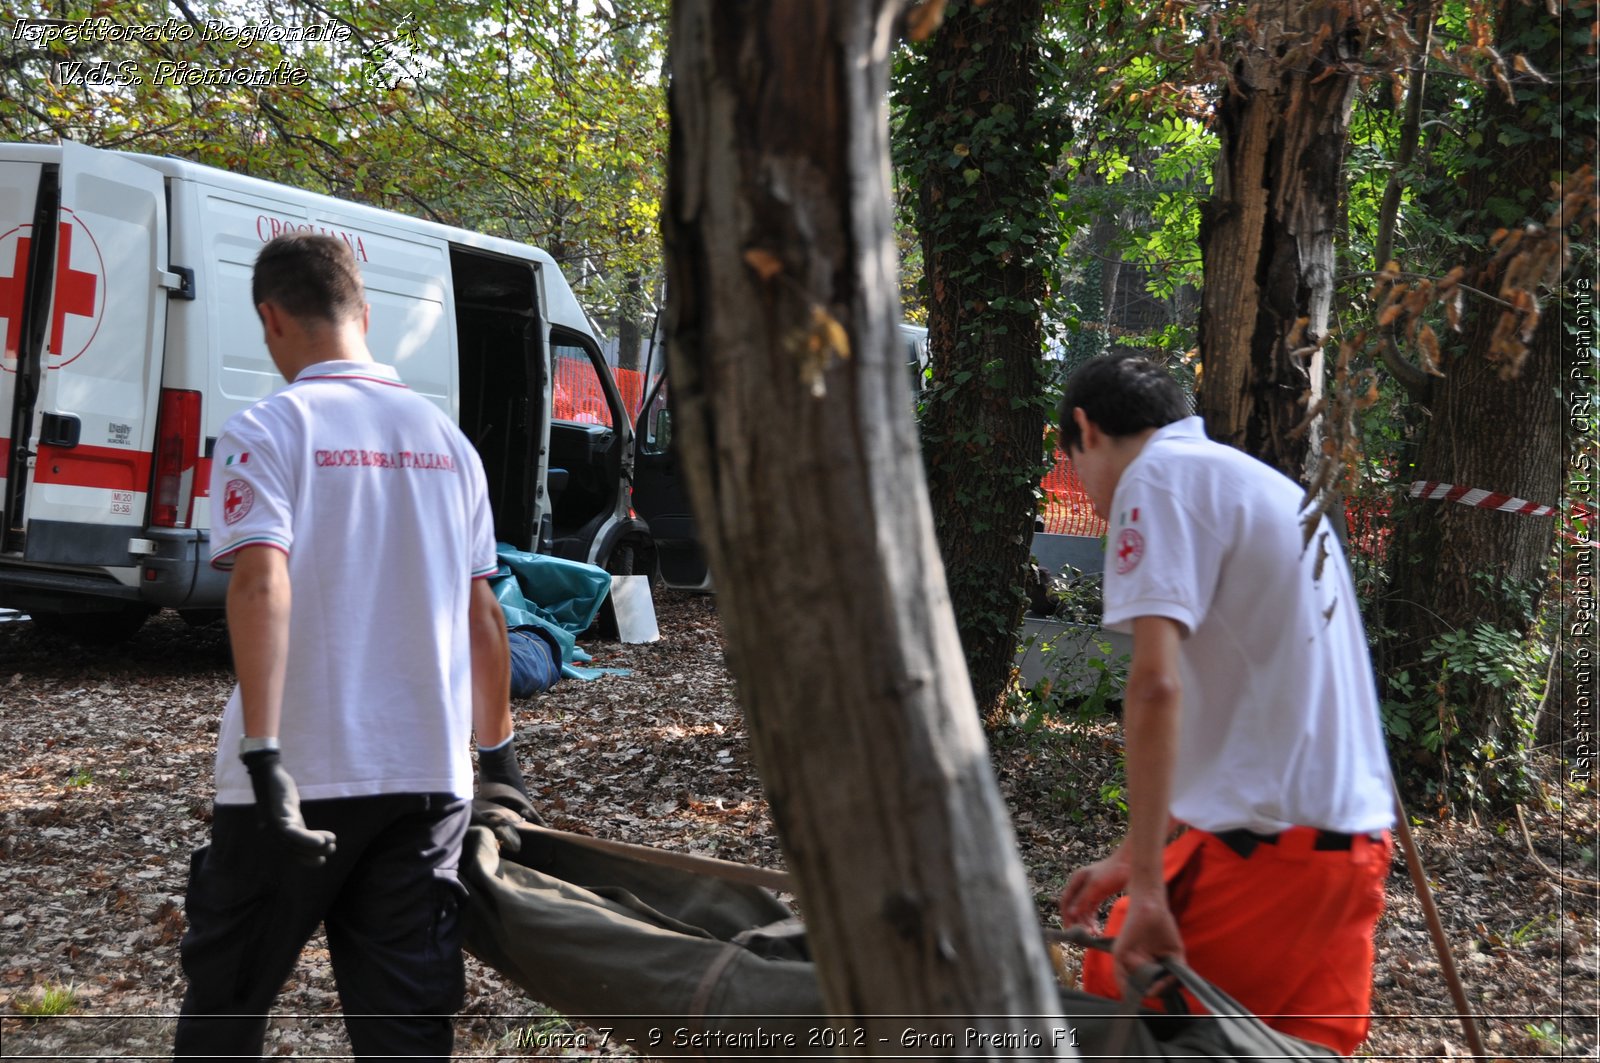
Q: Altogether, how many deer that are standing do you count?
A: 0